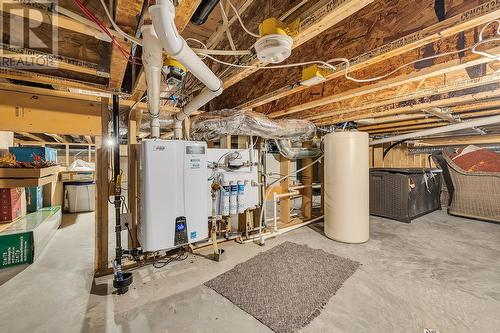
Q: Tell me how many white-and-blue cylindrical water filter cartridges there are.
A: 3